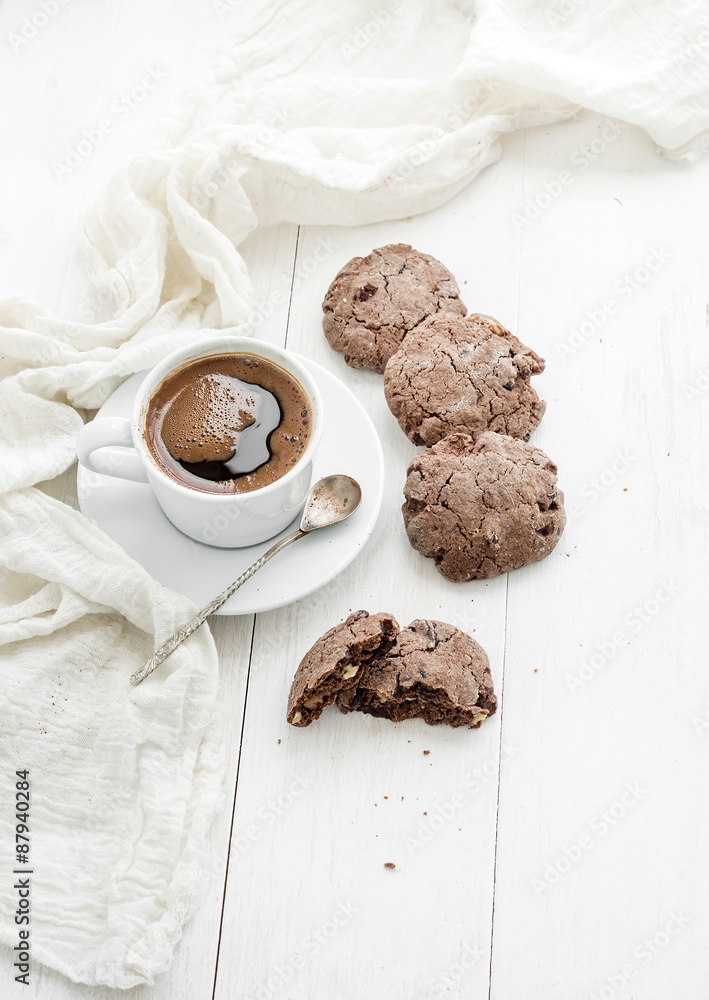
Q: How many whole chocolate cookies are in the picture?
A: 3